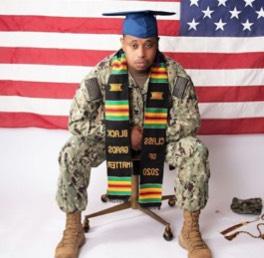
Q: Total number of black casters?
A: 4